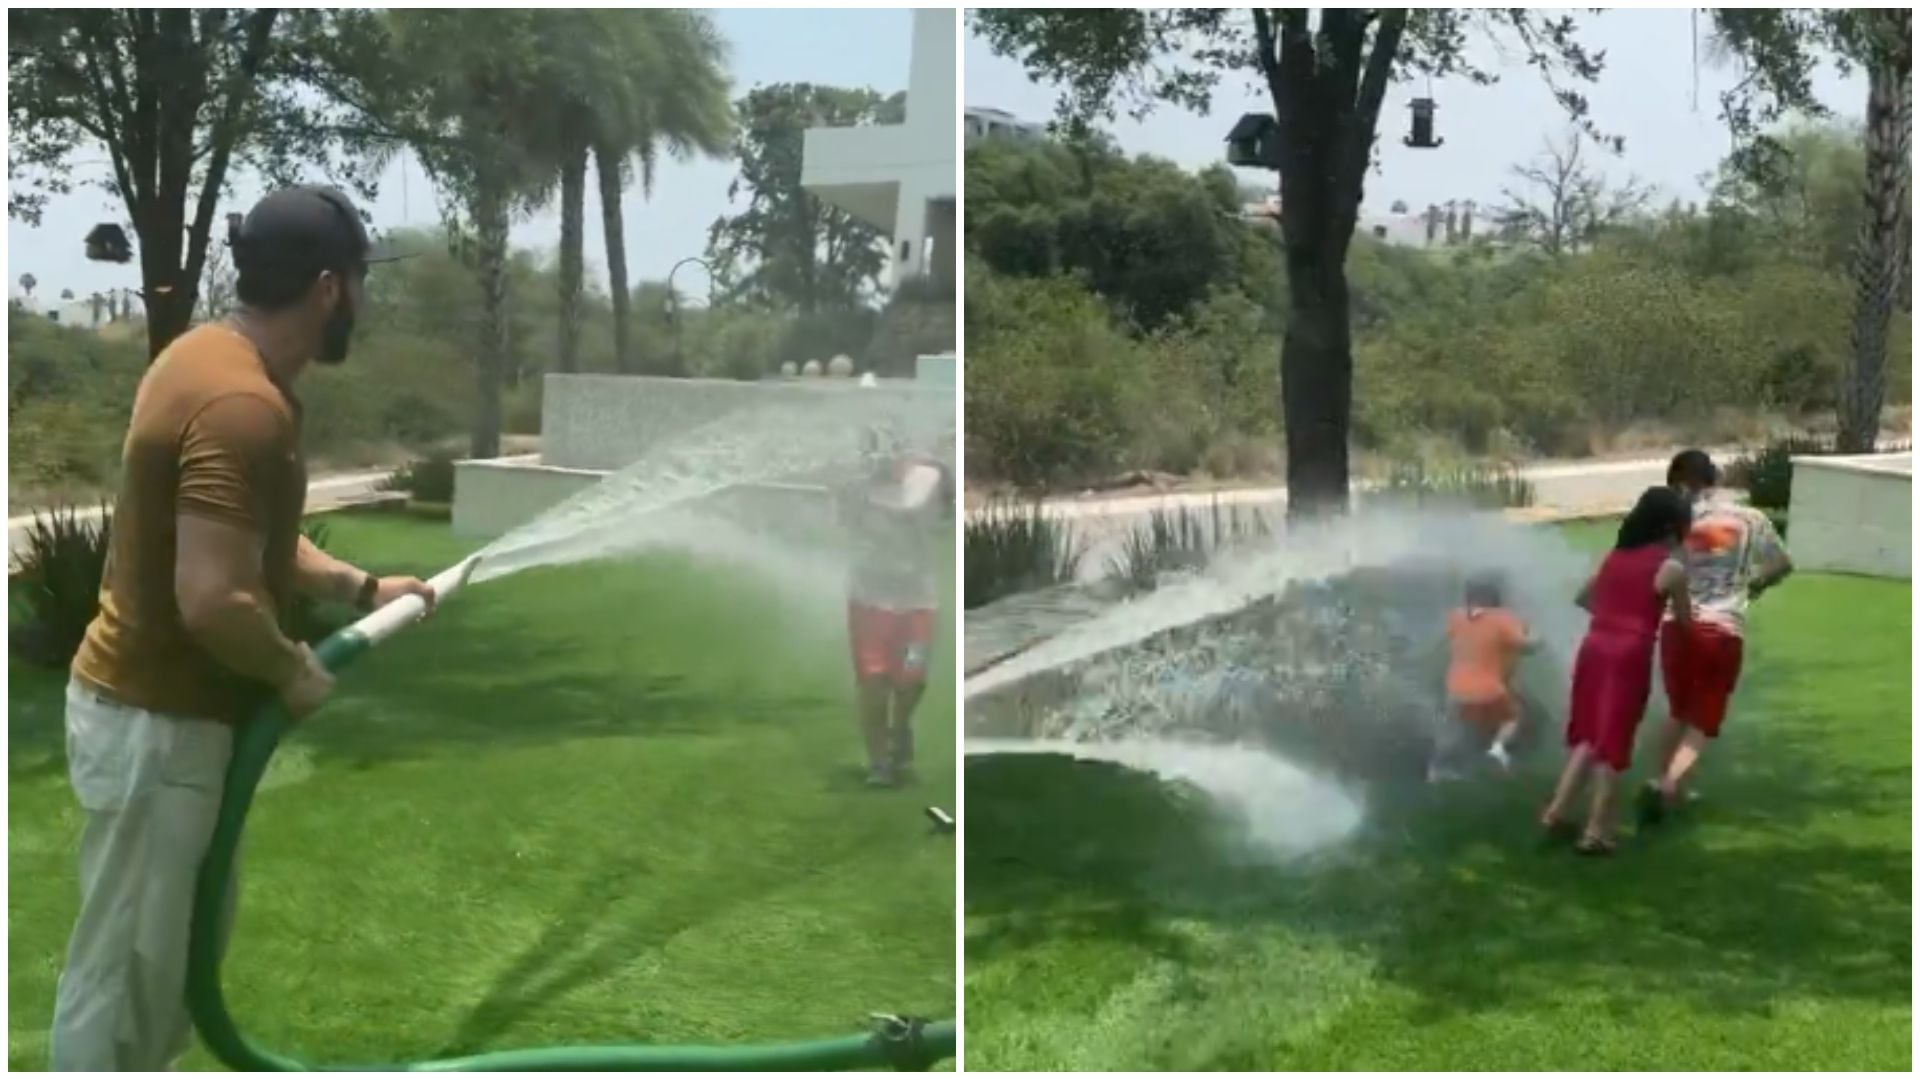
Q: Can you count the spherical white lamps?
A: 3